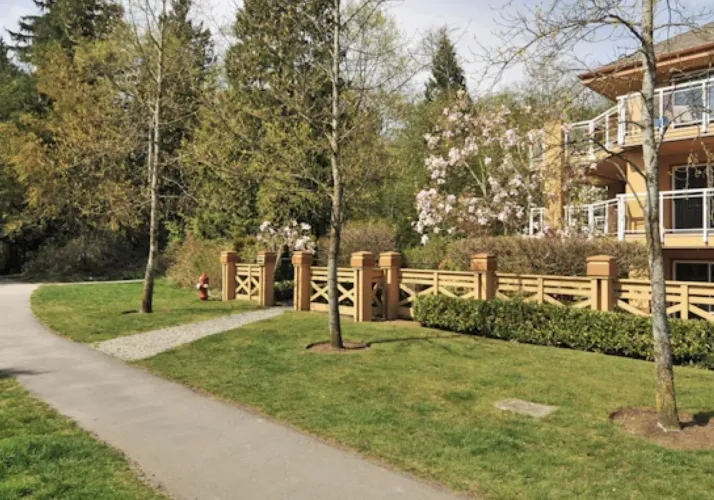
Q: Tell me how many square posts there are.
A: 7